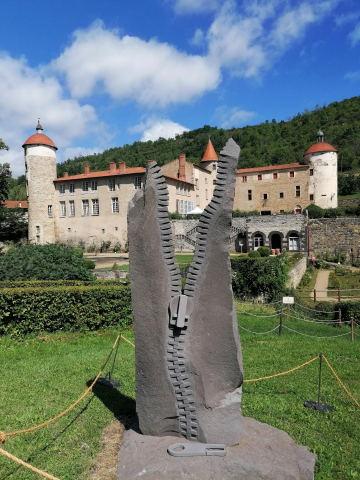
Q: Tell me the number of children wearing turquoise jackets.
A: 0